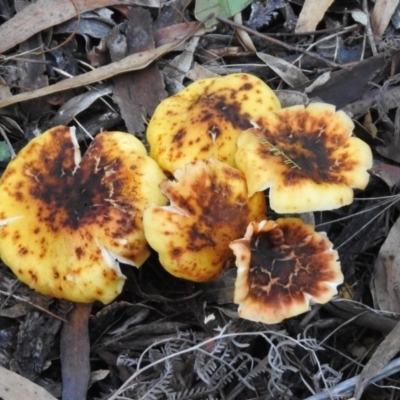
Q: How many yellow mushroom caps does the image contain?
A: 5